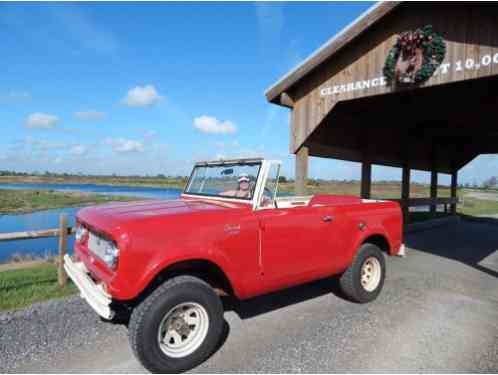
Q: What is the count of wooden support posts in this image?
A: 5